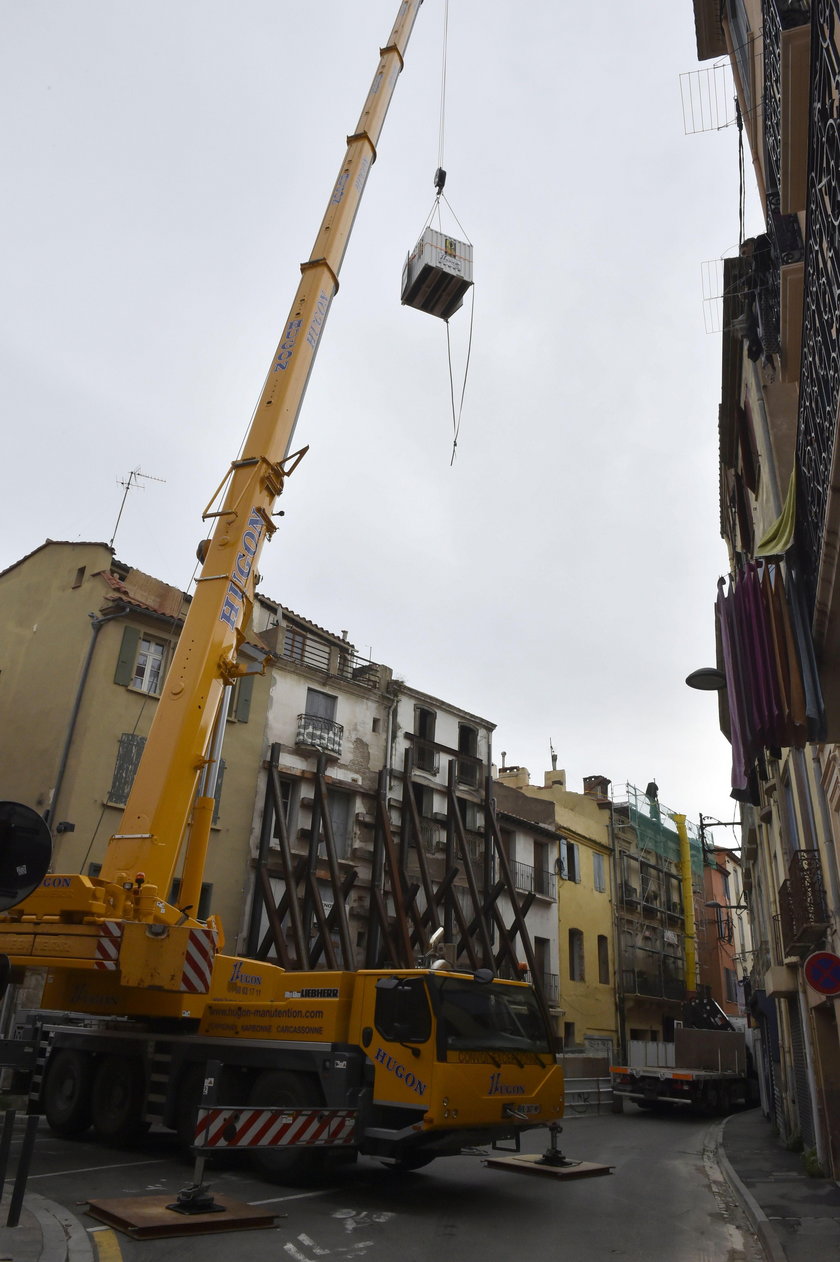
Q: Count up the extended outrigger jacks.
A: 2